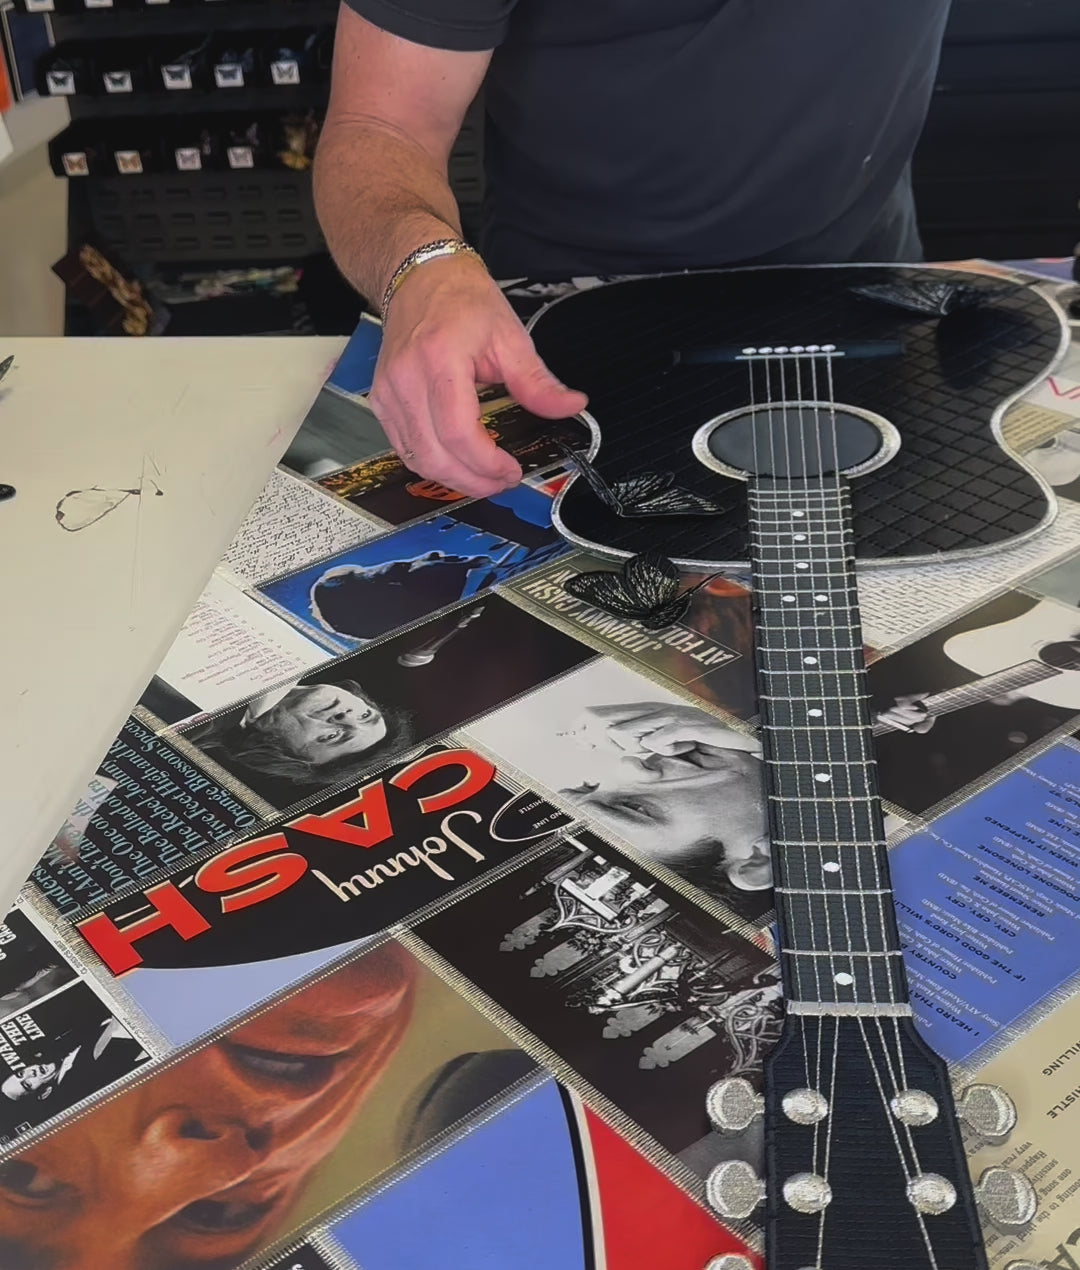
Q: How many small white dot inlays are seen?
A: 10